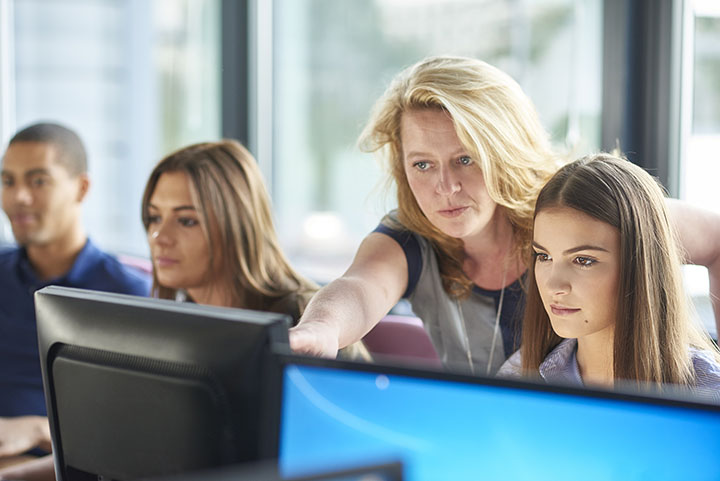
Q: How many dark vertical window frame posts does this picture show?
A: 2